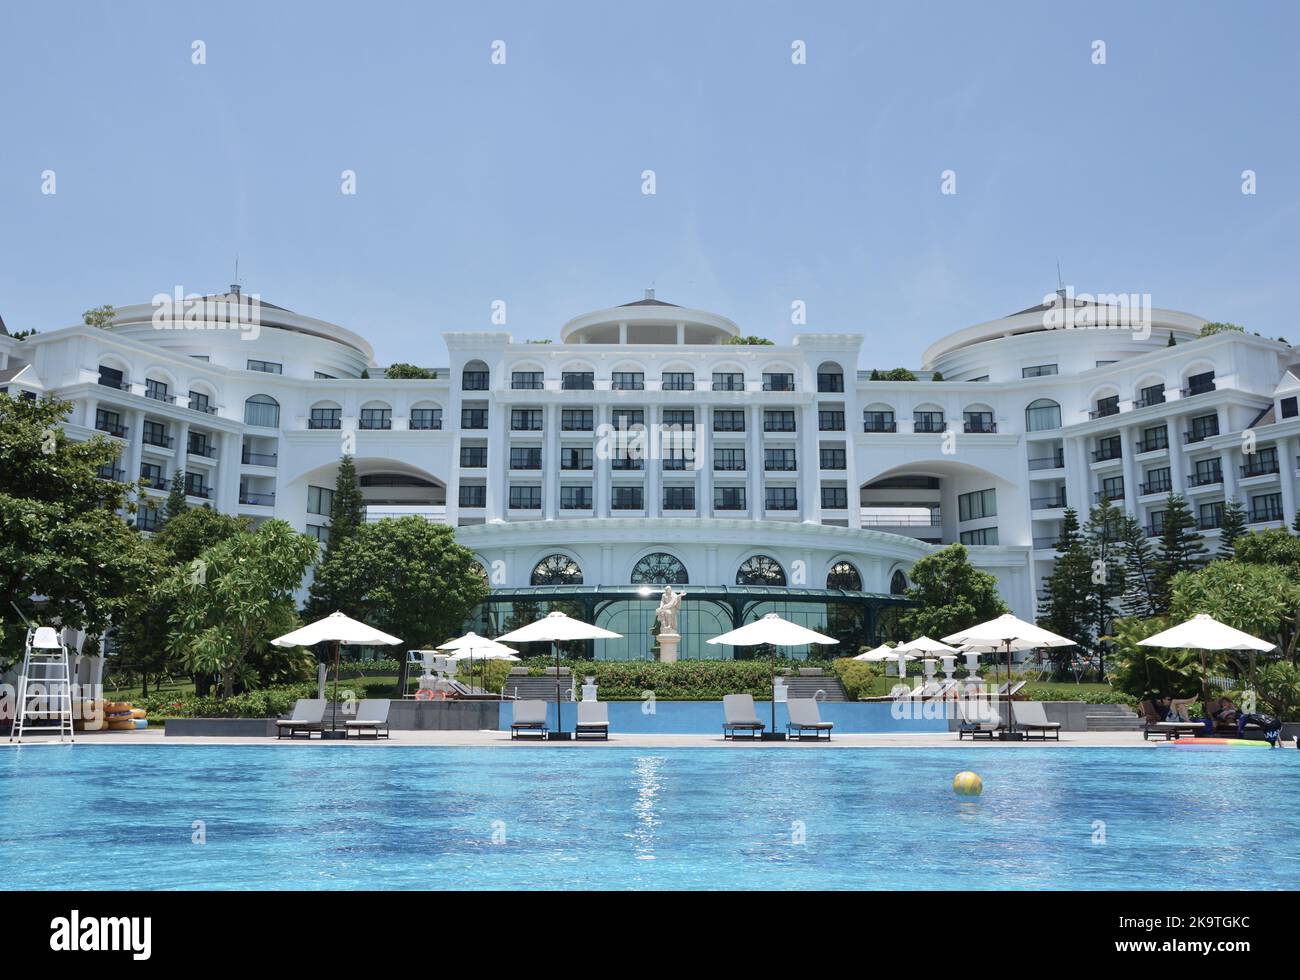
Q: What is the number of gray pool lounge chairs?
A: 8